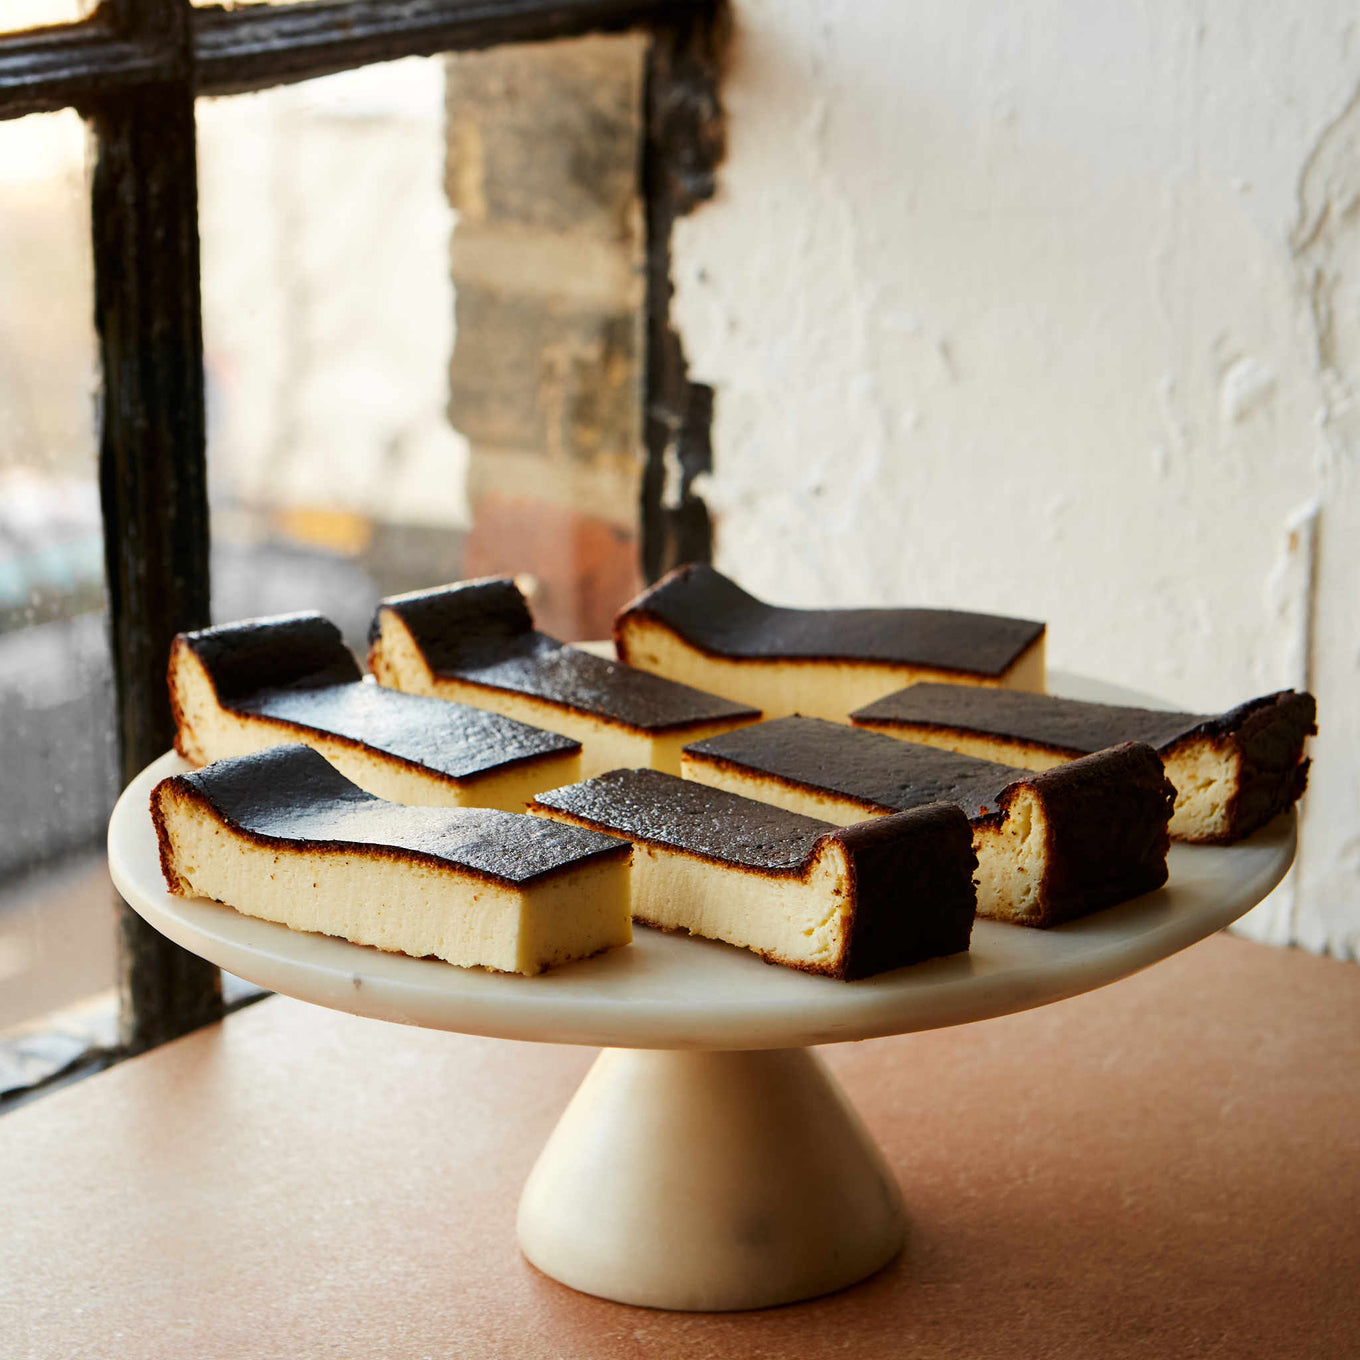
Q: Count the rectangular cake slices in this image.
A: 7